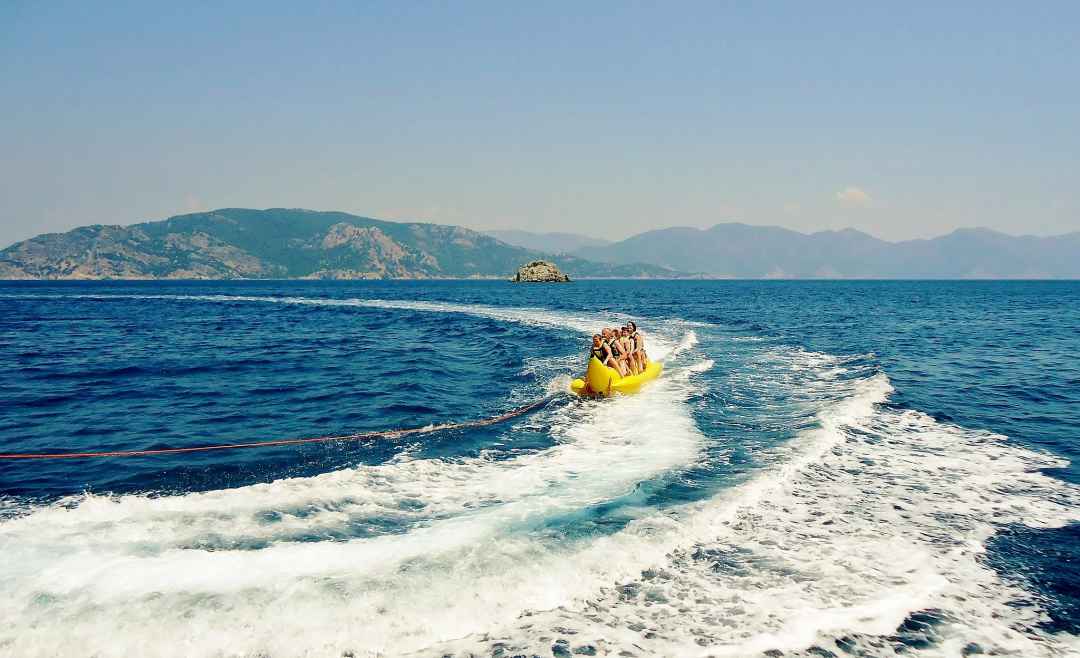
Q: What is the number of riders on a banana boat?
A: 5